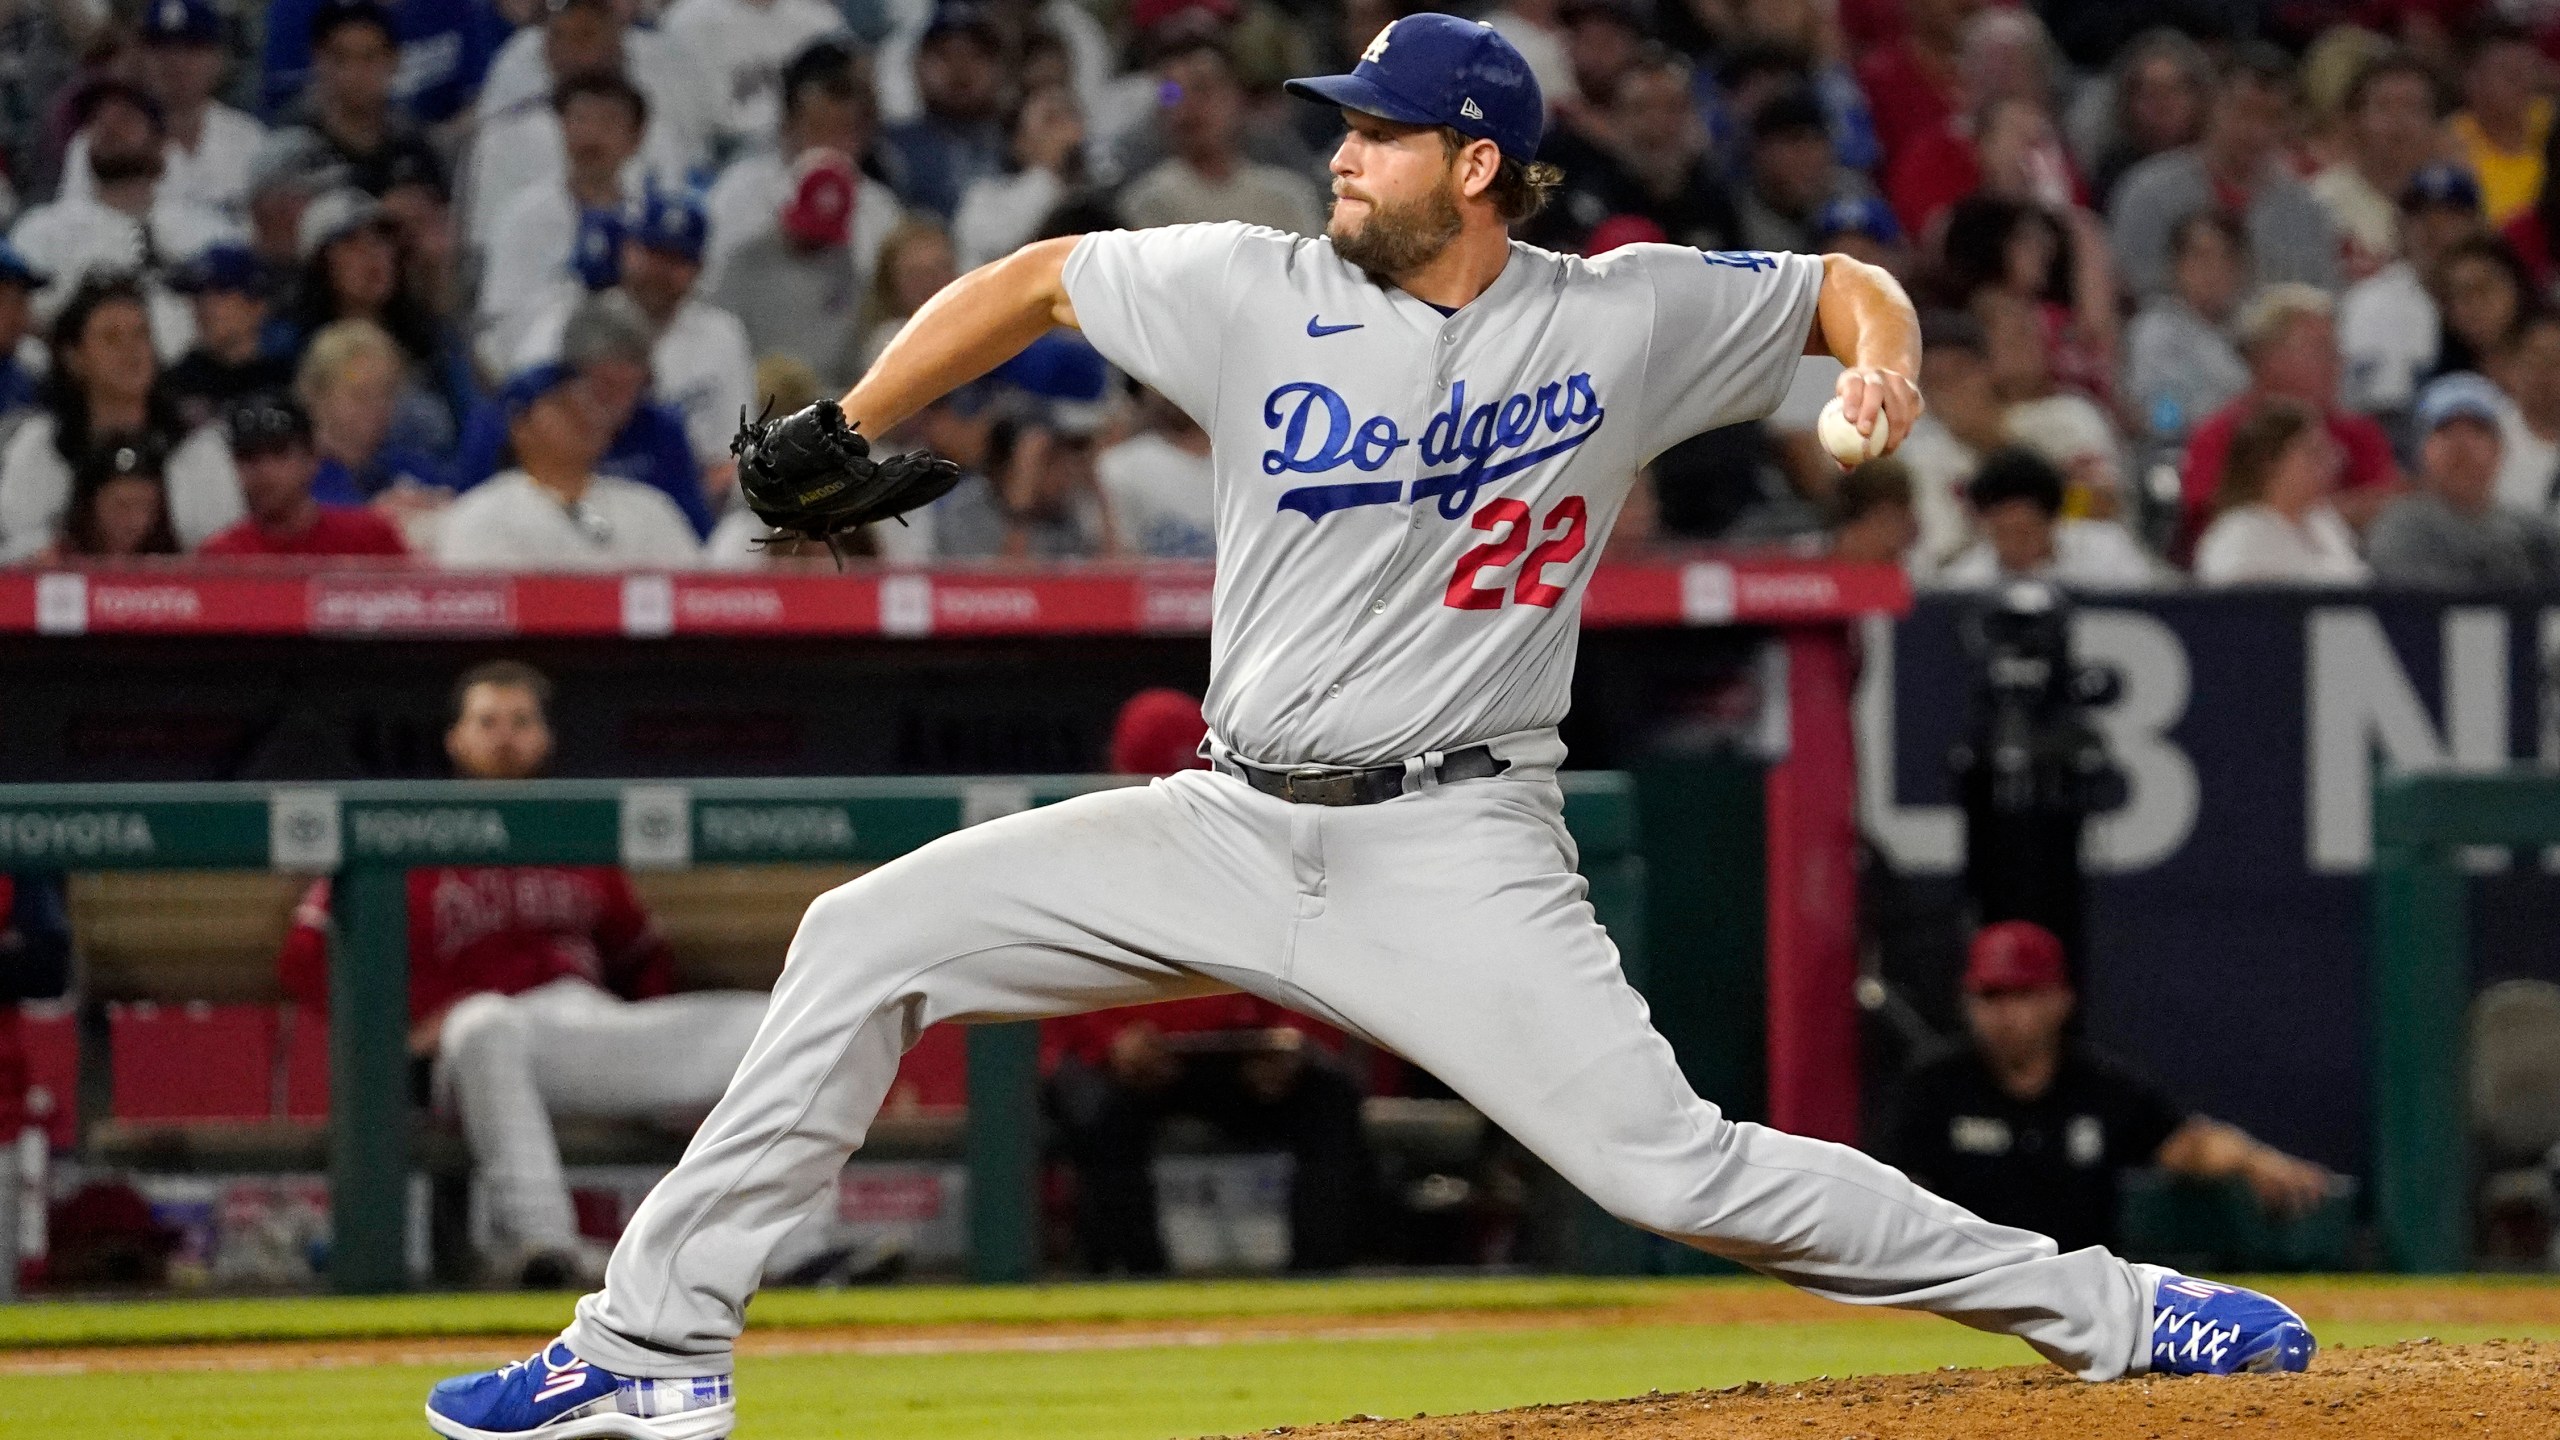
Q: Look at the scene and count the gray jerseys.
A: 1